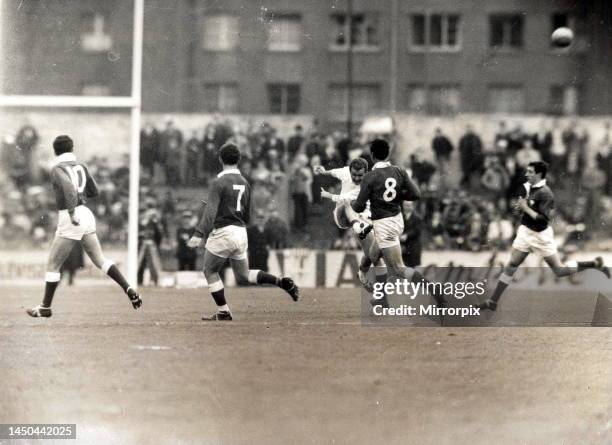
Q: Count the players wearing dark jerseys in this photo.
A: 4